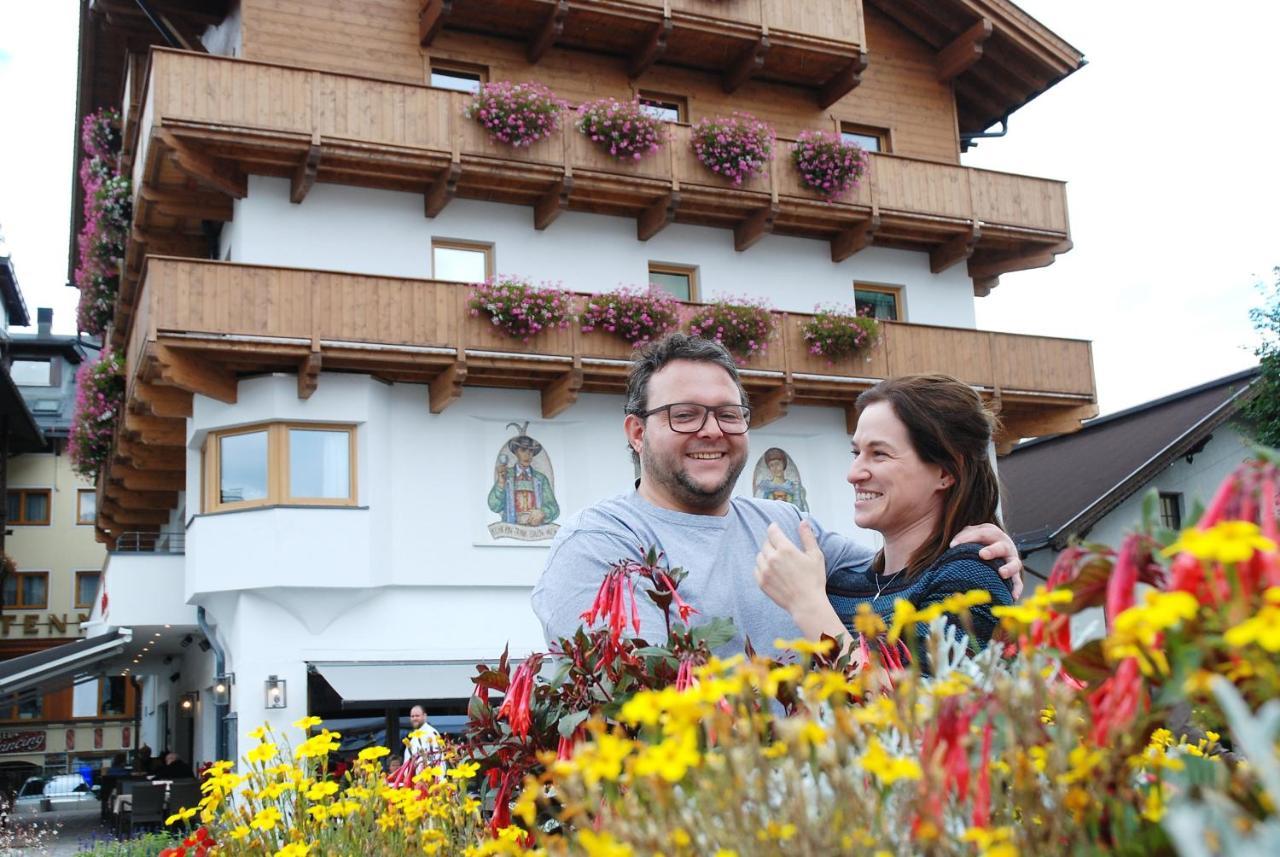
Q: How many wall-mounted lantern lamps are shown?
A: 3